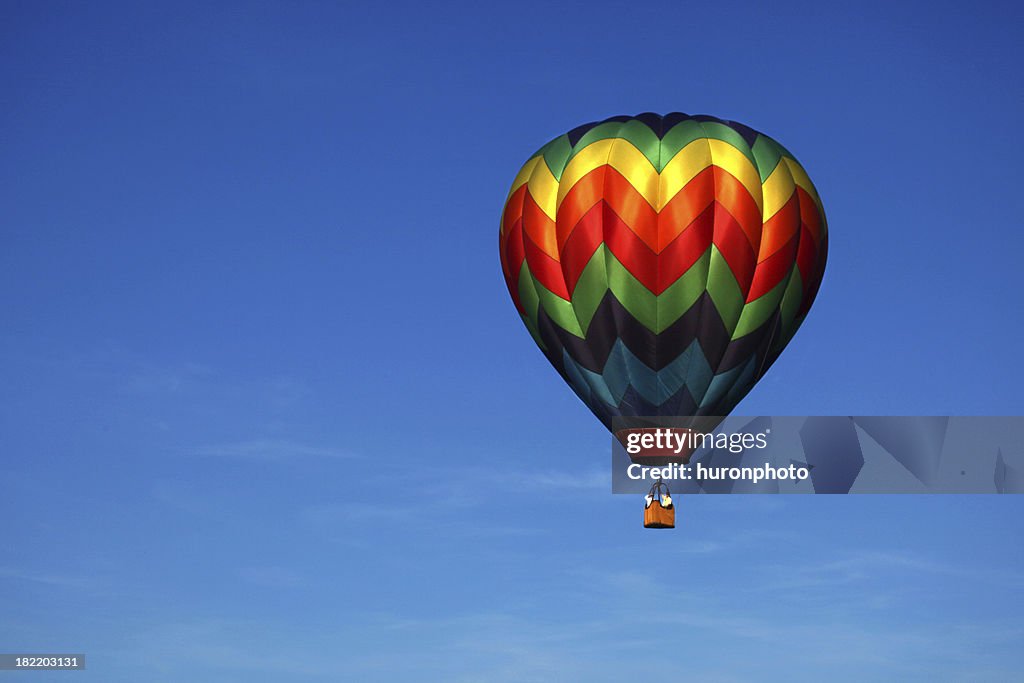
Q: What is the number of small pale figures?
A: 2